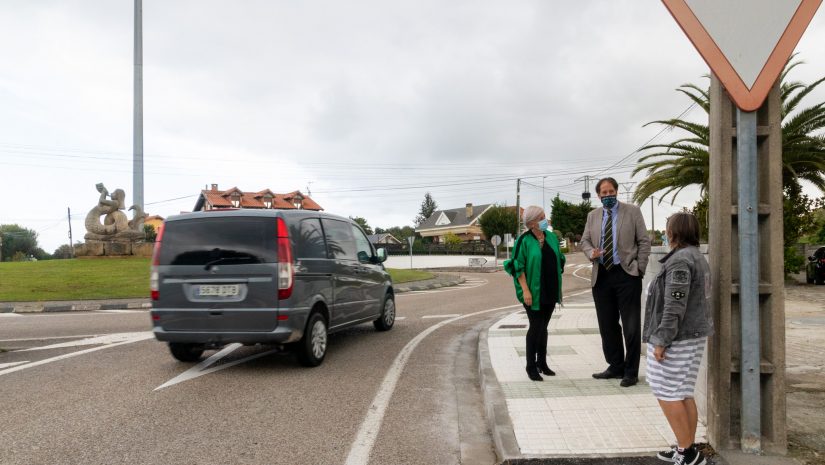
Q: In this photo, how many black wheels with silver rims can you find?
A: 2